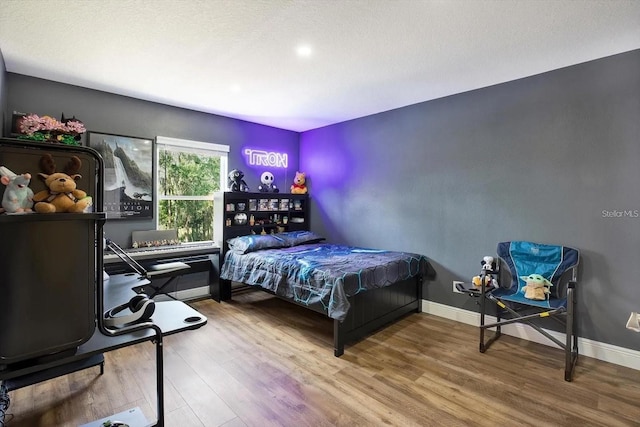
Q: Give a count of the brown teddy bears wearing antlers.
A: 1